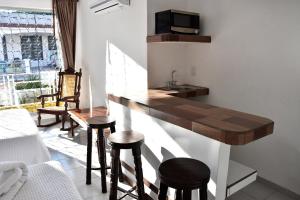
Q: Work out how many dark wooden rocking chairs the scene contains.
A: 1